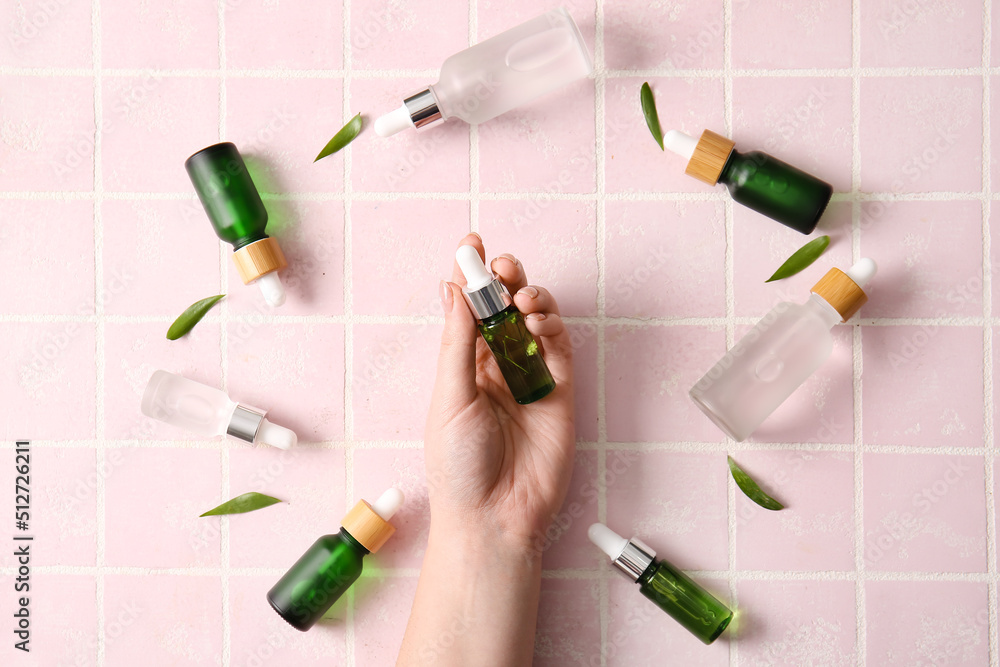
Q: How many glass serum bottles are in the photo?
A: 8